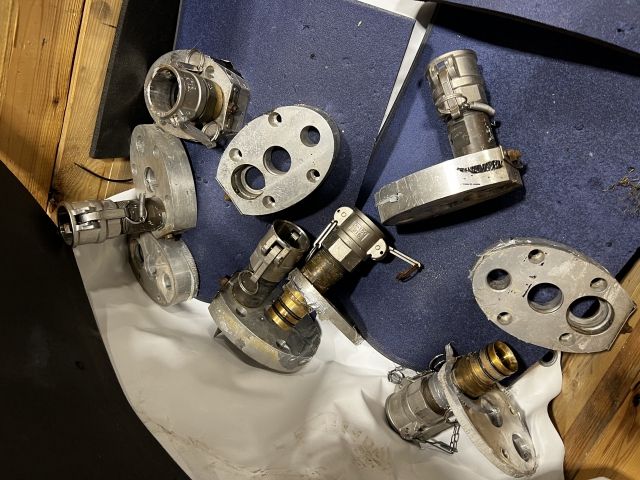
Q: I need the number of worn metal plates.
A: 9